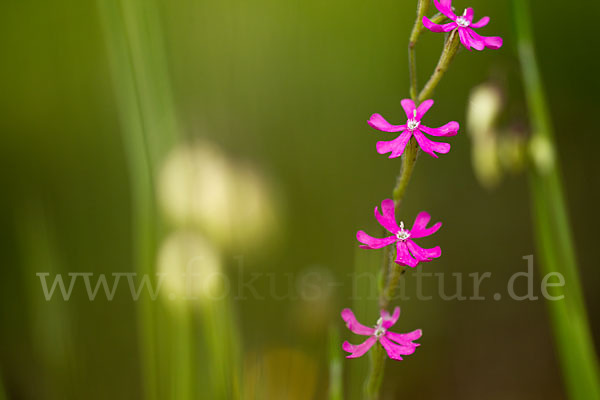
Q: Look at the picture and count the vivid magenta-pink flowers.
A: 4